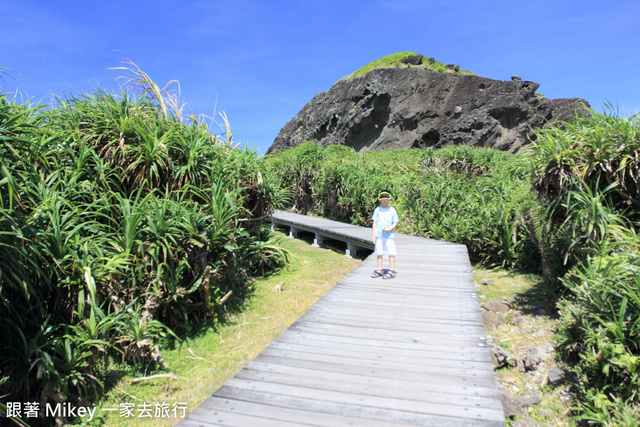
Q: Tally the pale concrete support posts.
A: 4